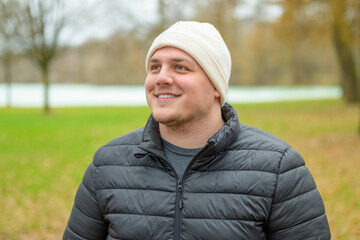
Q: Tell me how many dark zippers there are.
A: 1